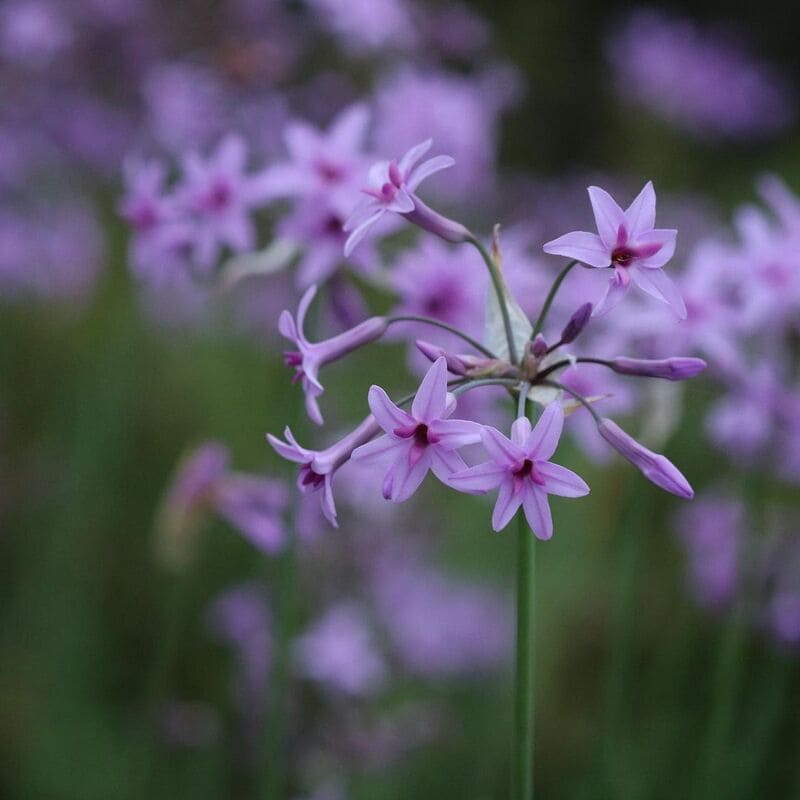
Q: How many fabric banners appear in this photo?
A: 0